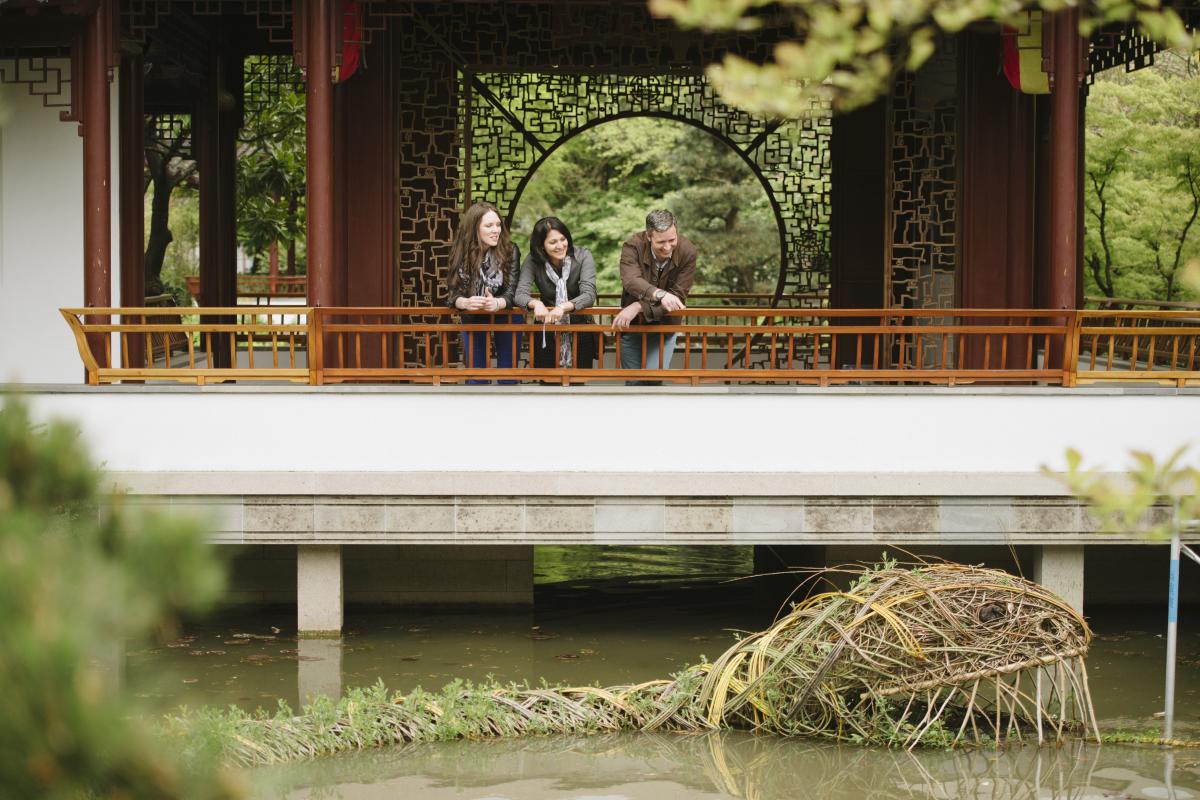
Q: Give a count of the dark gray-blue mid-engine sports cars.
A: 0